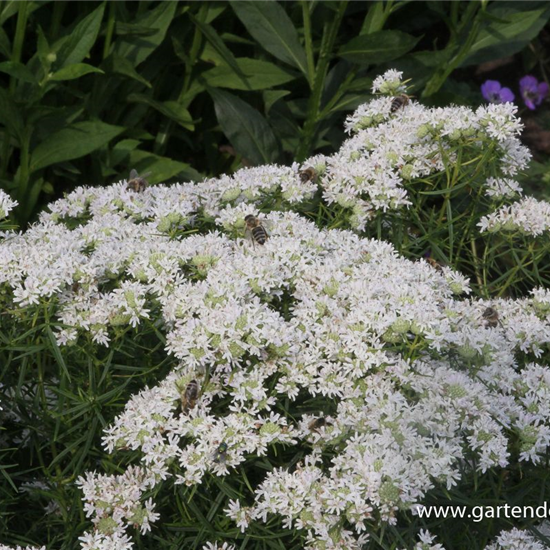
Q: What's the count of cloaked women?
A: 0